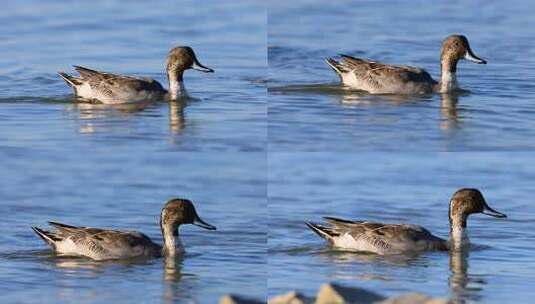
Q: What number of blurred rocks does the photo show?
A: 4